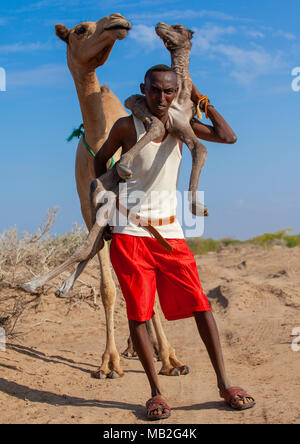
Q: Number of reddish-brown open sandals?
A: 2